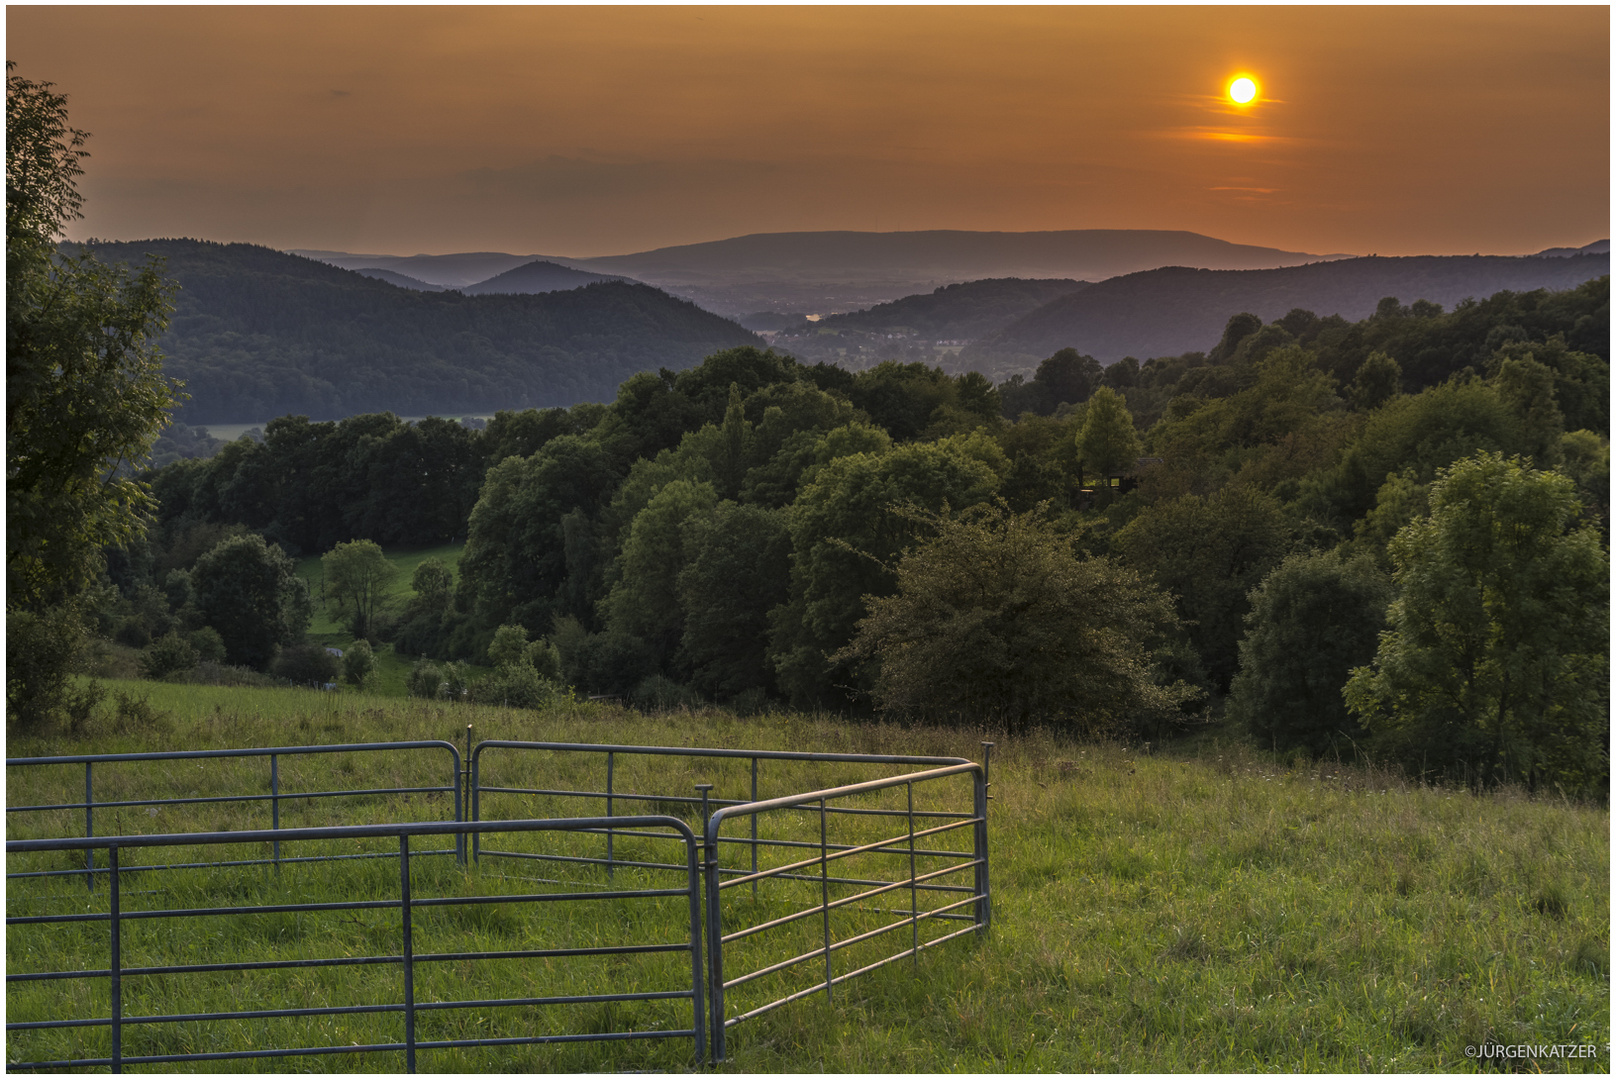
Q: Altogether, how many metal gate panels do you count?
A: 4